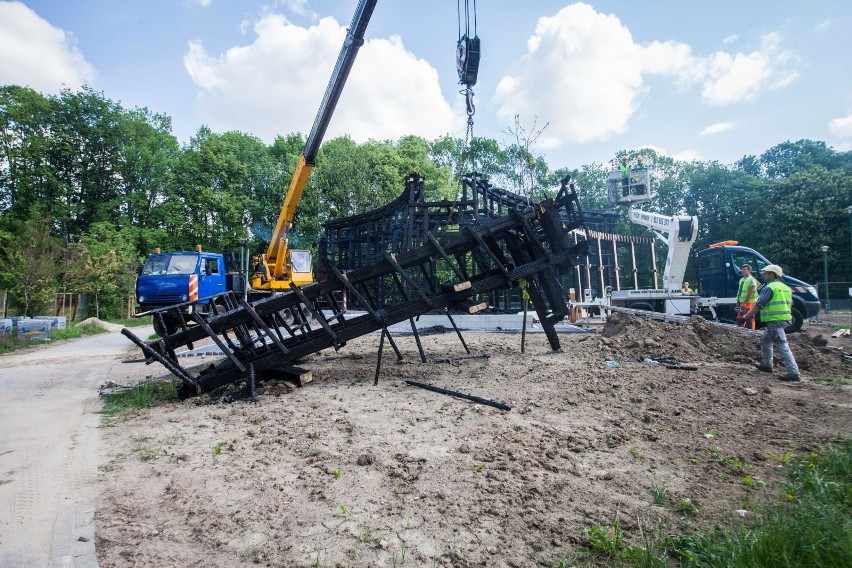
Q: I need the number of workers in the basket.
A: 2